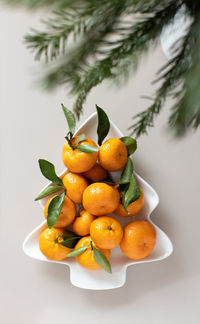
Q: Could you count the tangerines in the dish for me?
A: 12